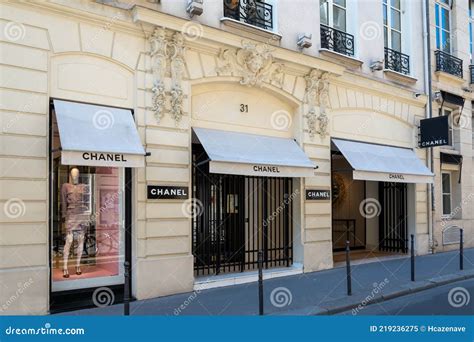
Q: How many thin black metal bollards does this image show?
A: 5